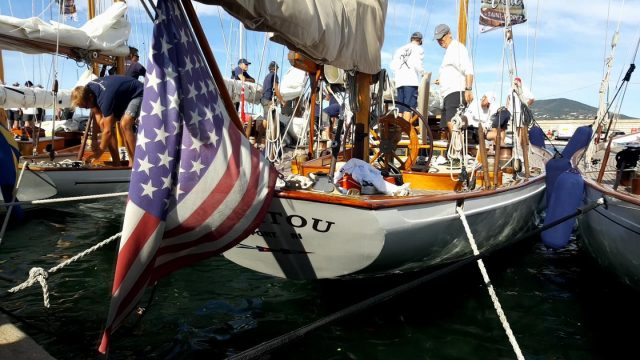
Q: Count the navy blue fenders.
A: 4